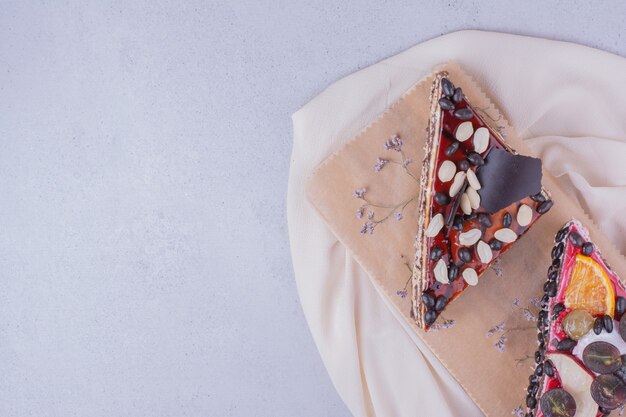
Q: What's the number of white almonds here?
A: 14